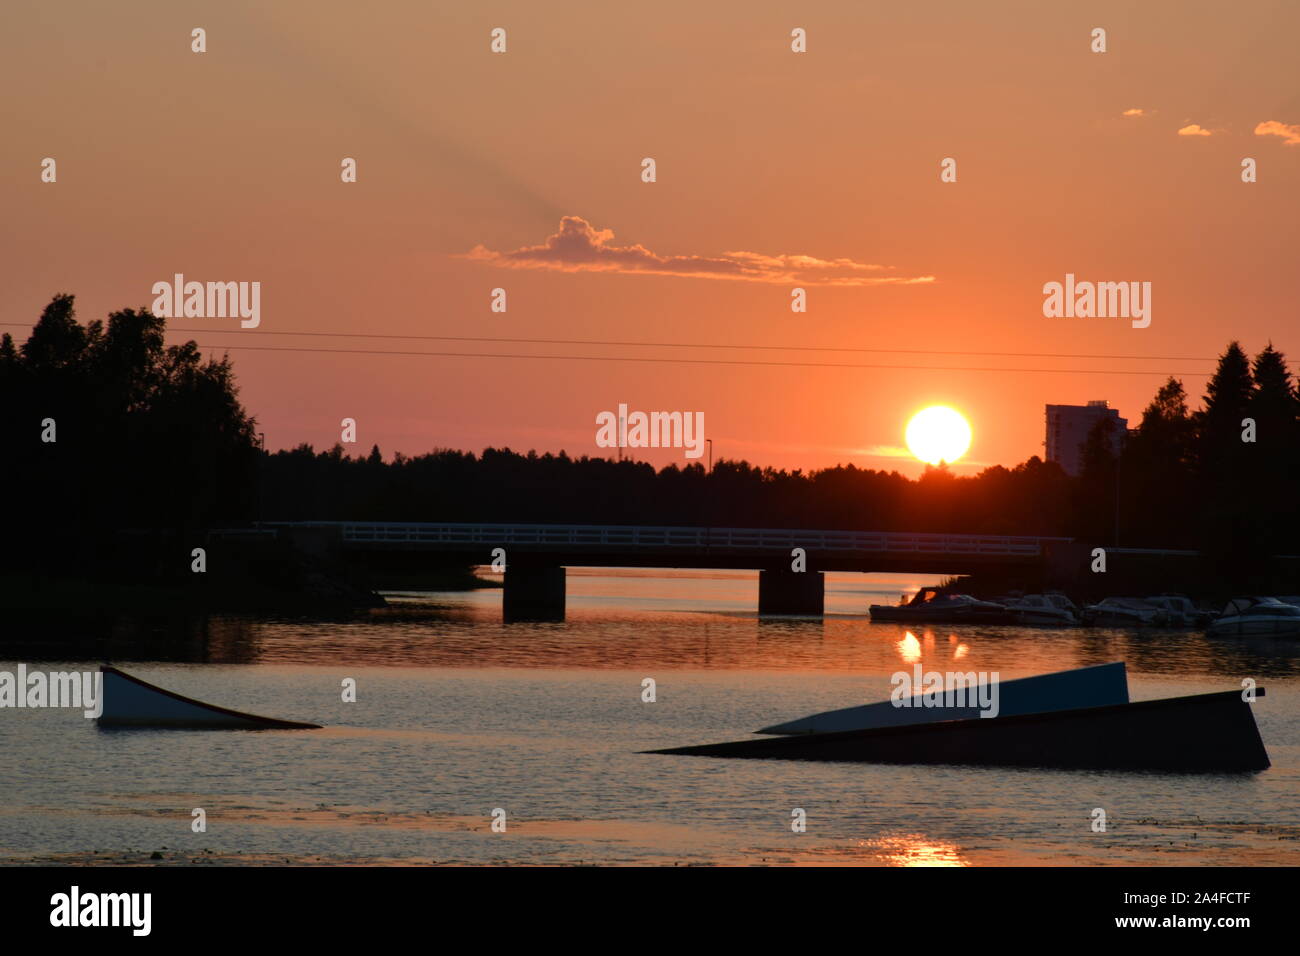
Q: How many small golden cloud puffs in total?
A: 3